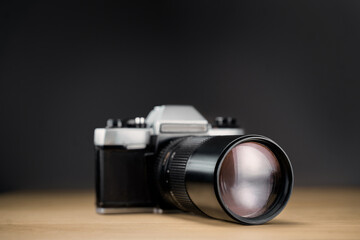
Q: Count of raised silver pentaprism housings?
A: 1